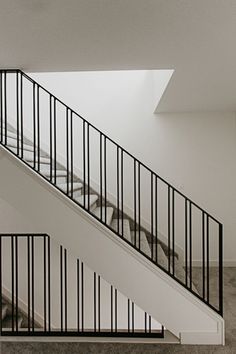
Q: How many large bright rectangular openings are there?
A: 1